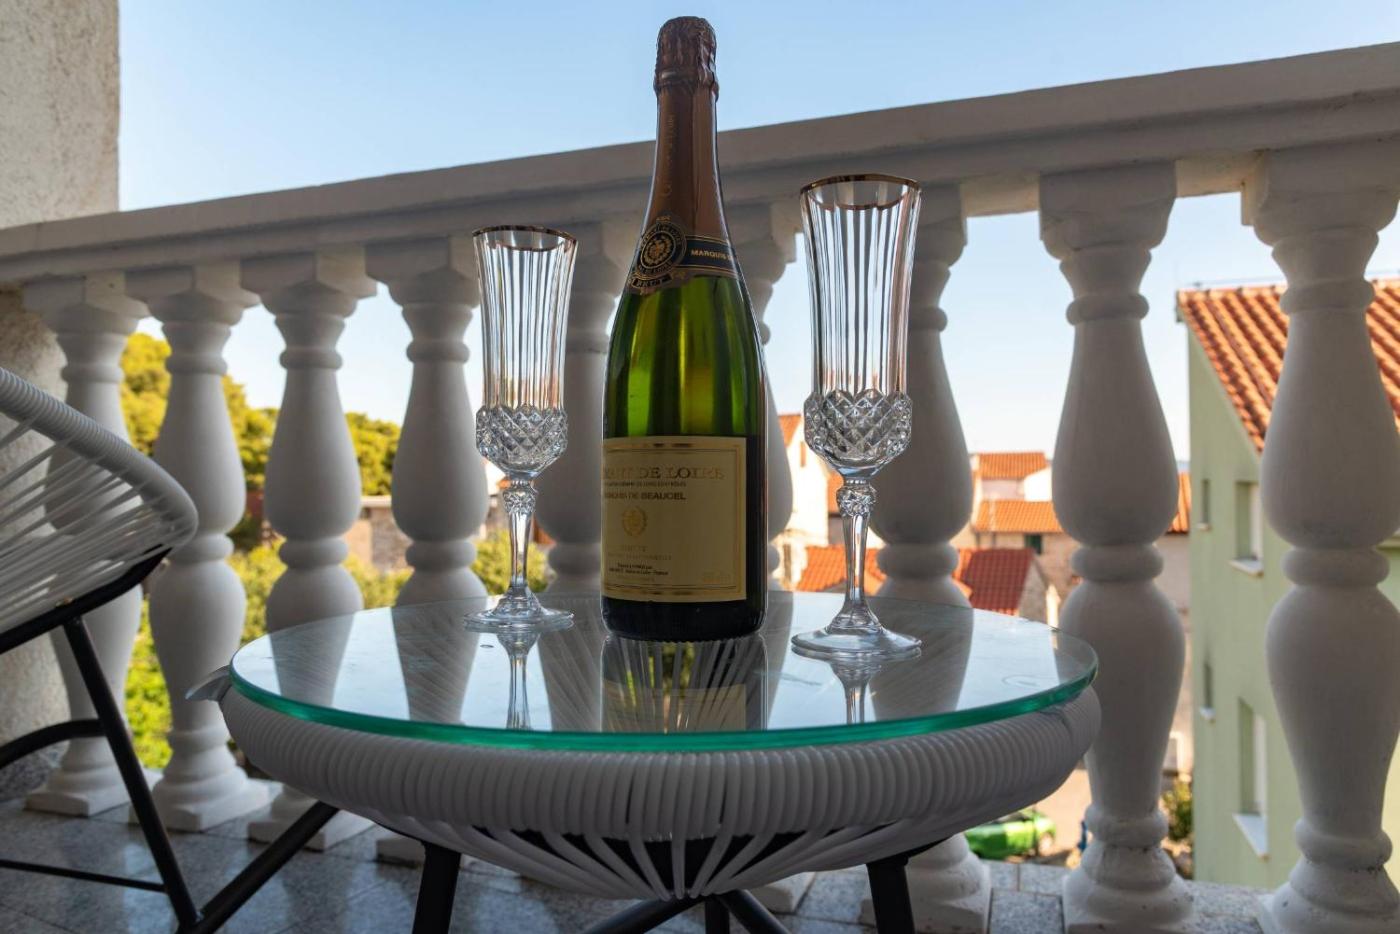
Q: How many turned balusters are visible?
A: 9